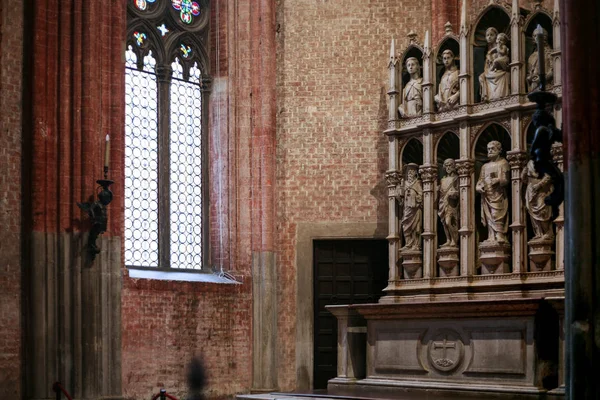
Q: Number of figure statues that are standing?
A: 4